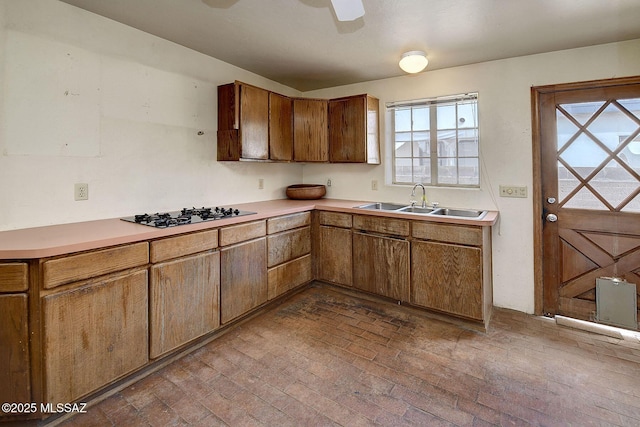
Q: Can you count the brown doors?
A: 1